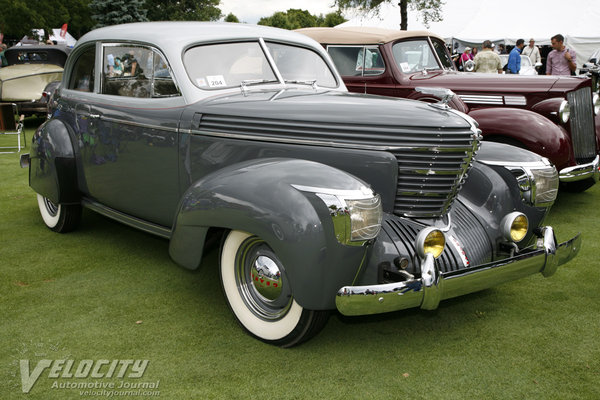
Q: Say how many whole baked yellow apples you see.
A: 0